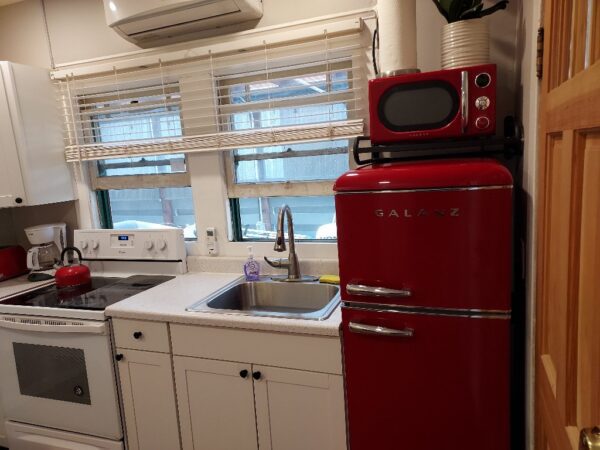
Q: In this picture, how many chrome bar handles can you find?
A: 3